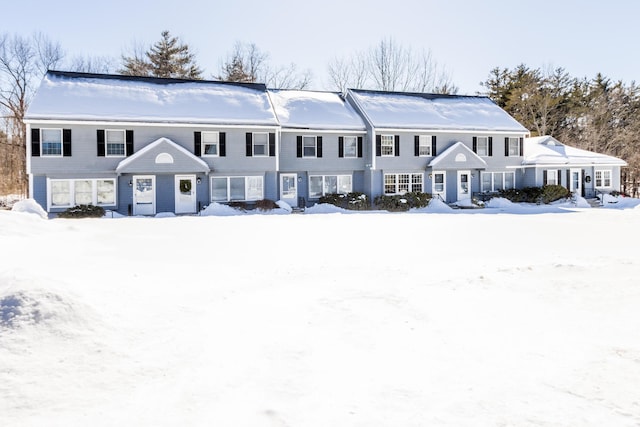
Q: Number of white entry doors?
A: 6